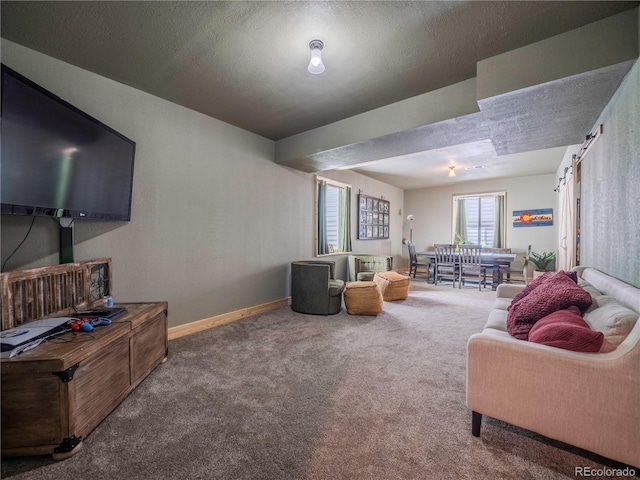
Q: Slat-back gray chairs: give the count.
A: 4